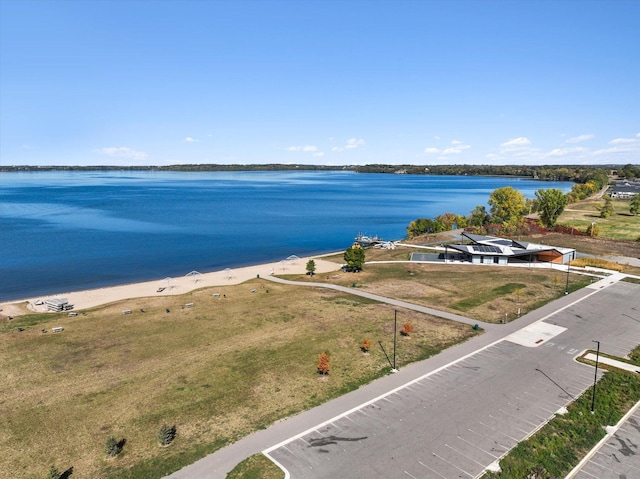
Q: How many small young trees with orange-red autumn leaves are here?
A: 3